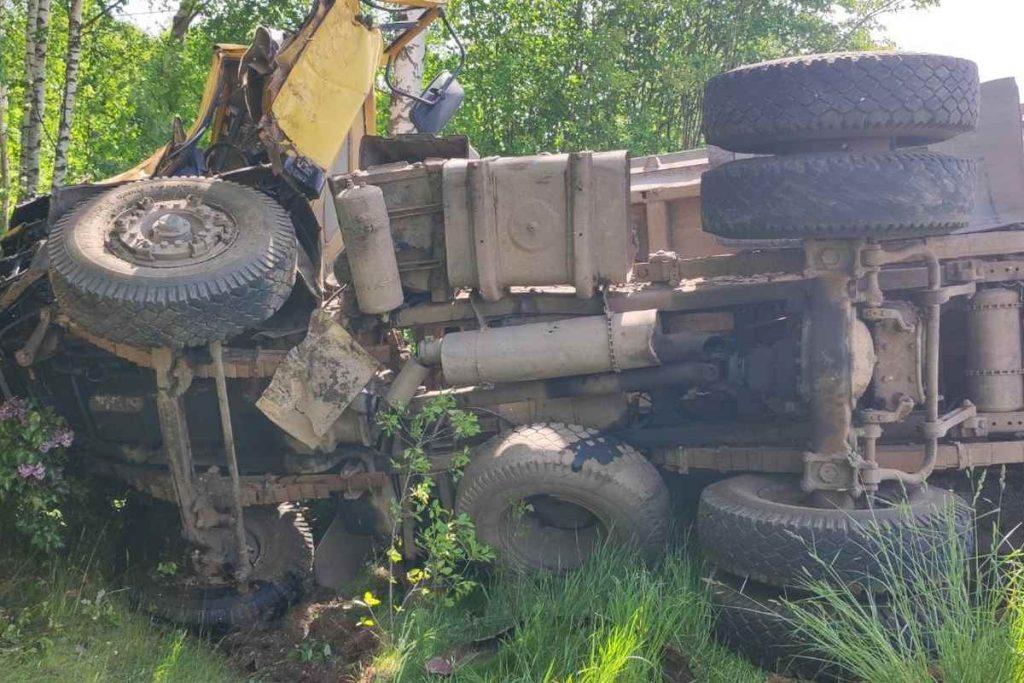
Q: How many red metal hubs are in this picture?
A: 0